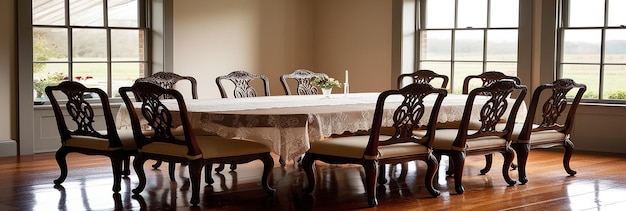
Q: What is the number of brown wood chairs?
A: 10